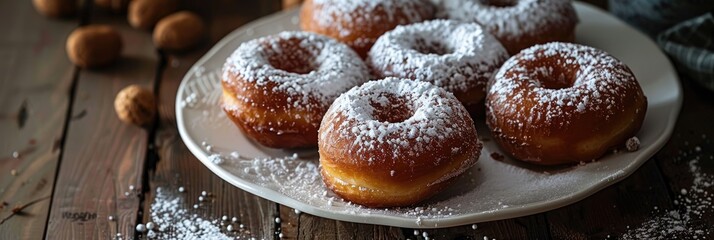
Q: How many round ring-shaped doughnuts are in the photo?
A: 6